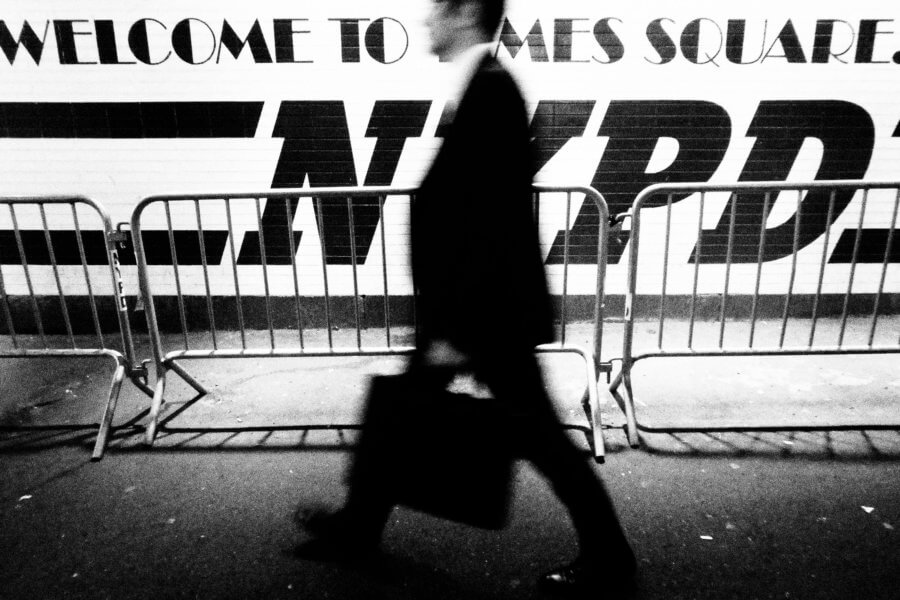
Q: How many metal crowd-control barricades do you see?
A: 3